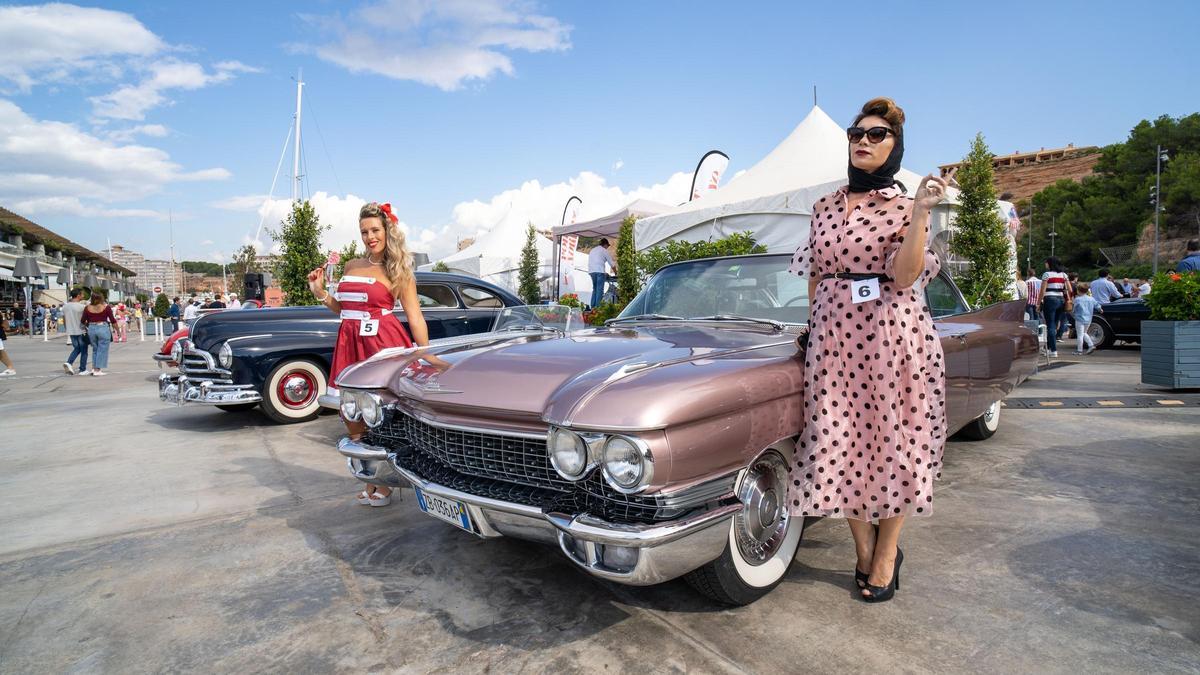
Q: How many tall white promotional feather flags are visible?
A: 2